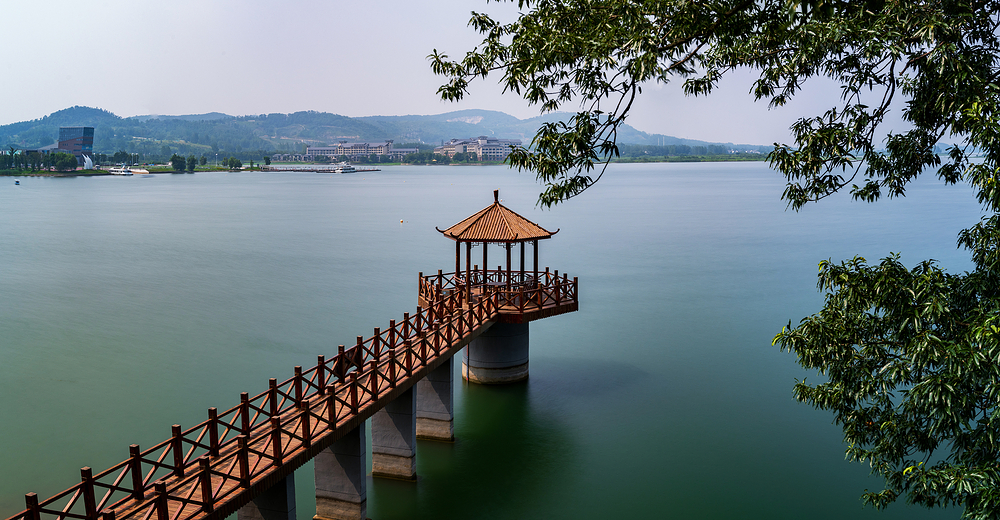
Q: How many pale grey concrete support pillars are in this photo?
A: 5